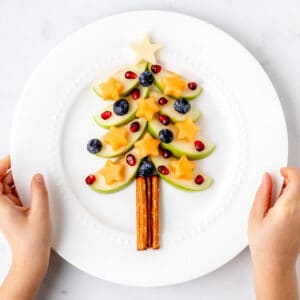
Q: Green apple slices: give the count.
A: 8